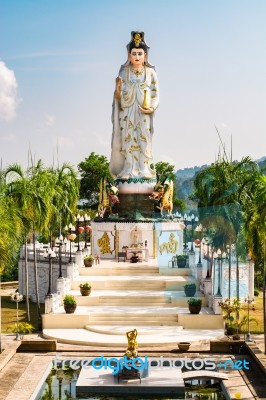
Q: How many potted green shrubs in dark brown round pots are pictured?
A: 6